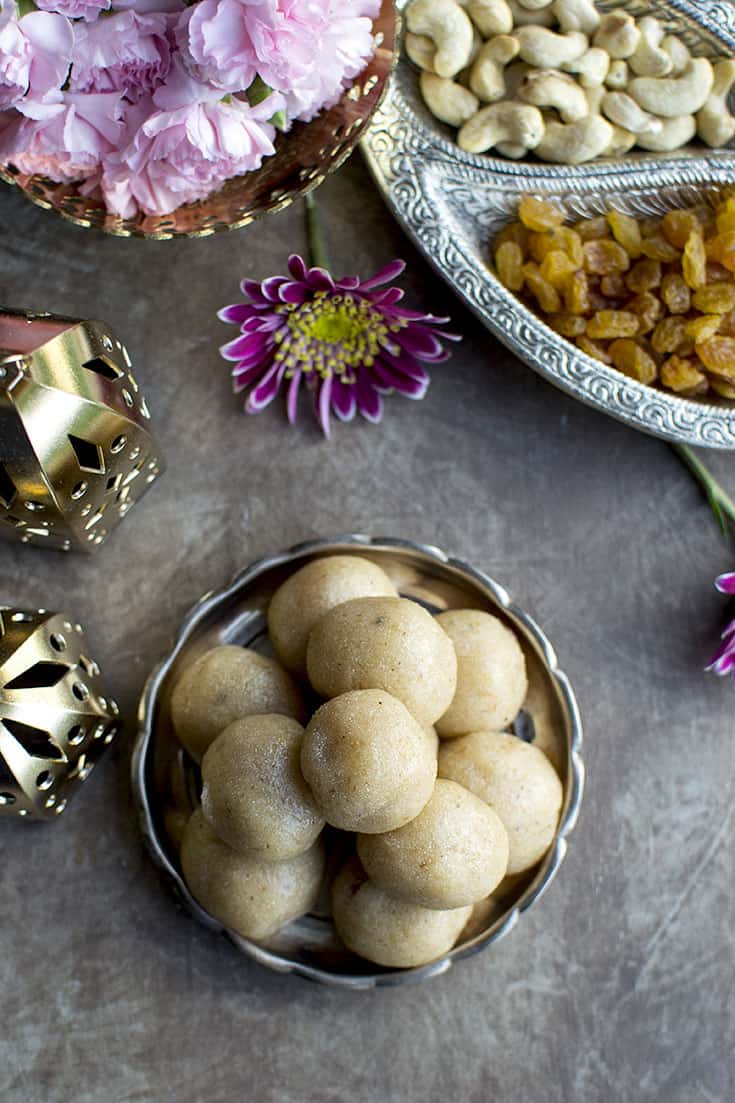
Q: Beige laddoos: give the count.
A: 10